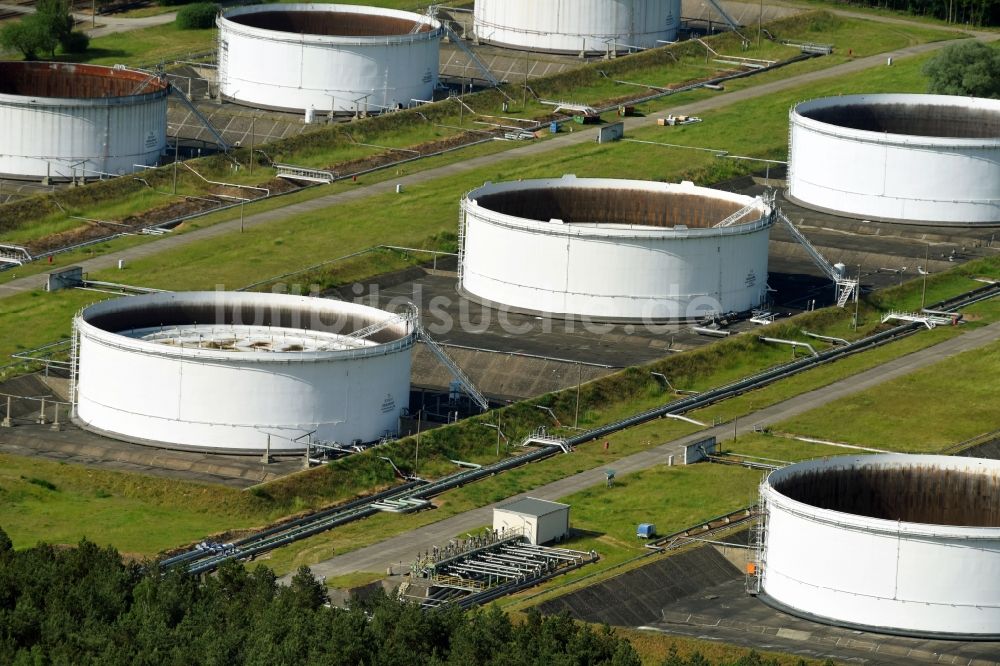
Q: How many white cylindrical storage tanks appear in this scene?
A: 7